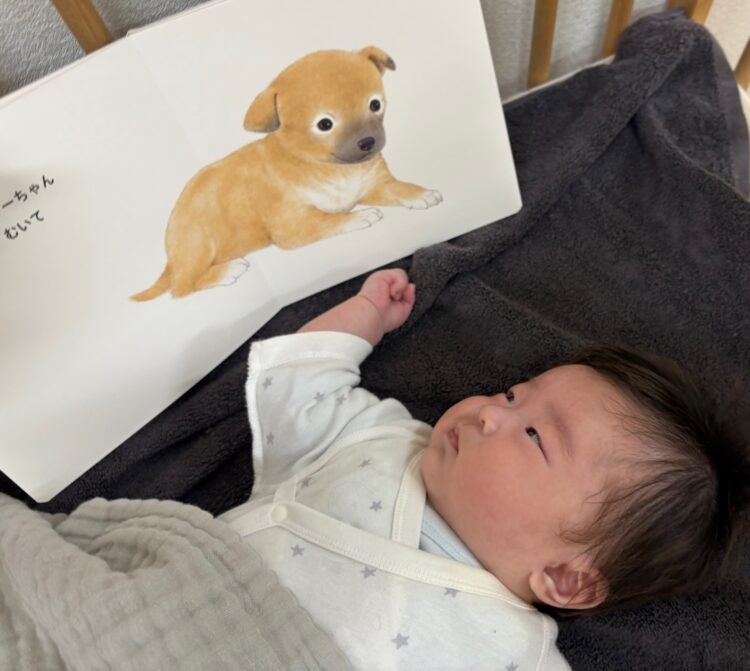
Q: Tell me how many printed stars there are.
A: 12